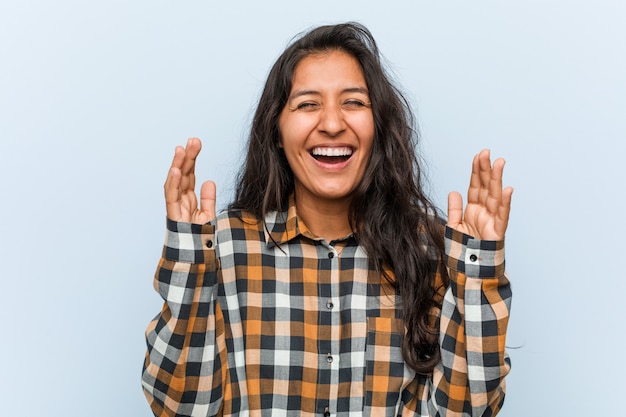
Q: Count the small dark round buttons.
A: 6